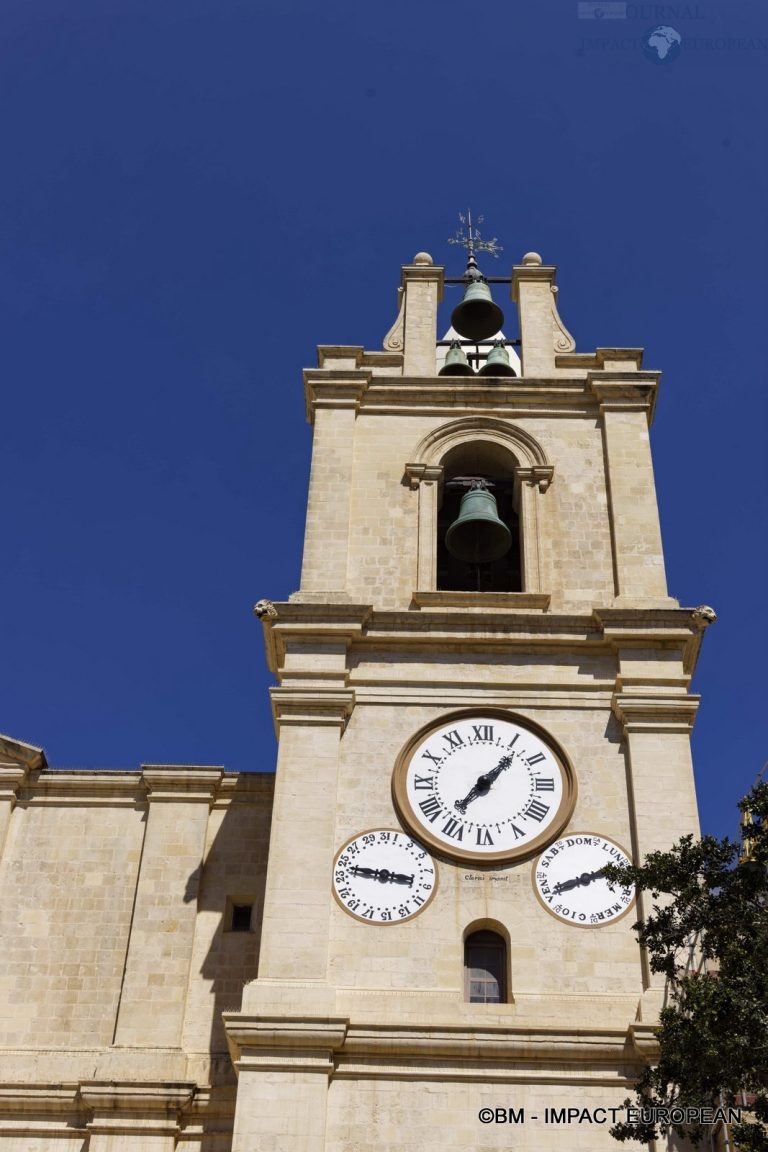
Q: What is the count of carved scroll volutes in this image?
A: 2